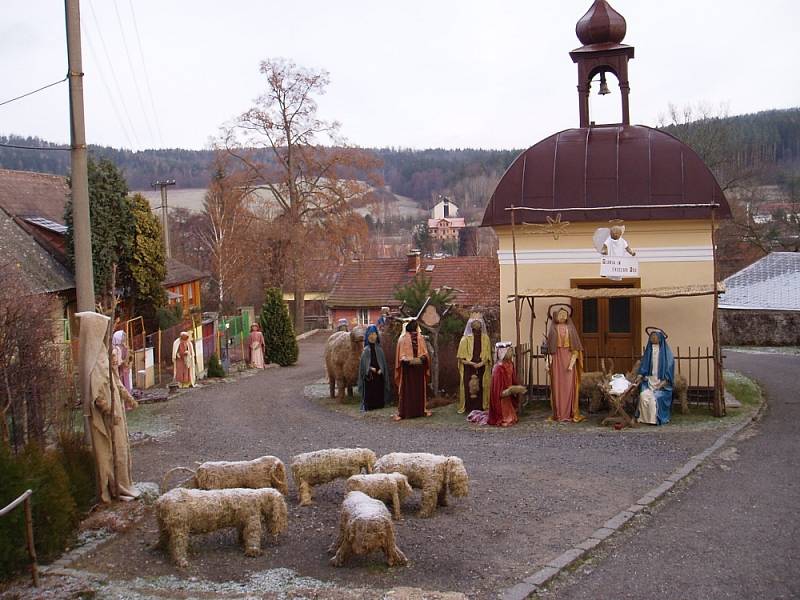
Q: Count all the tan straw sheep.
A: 6